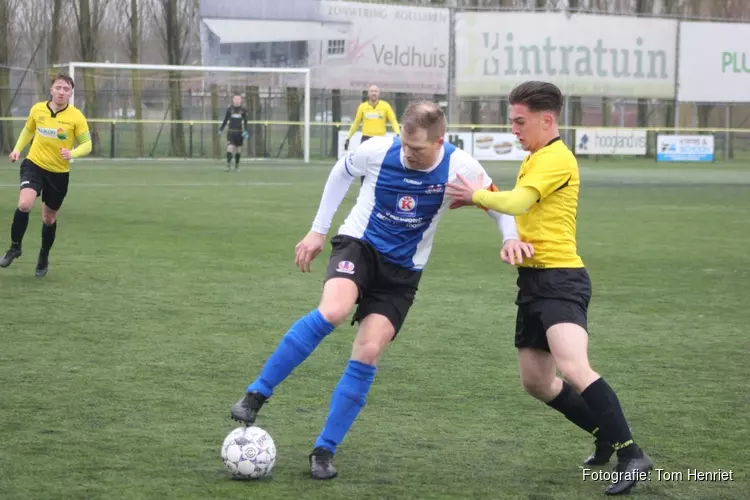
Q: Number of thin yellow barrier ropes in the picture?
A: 1